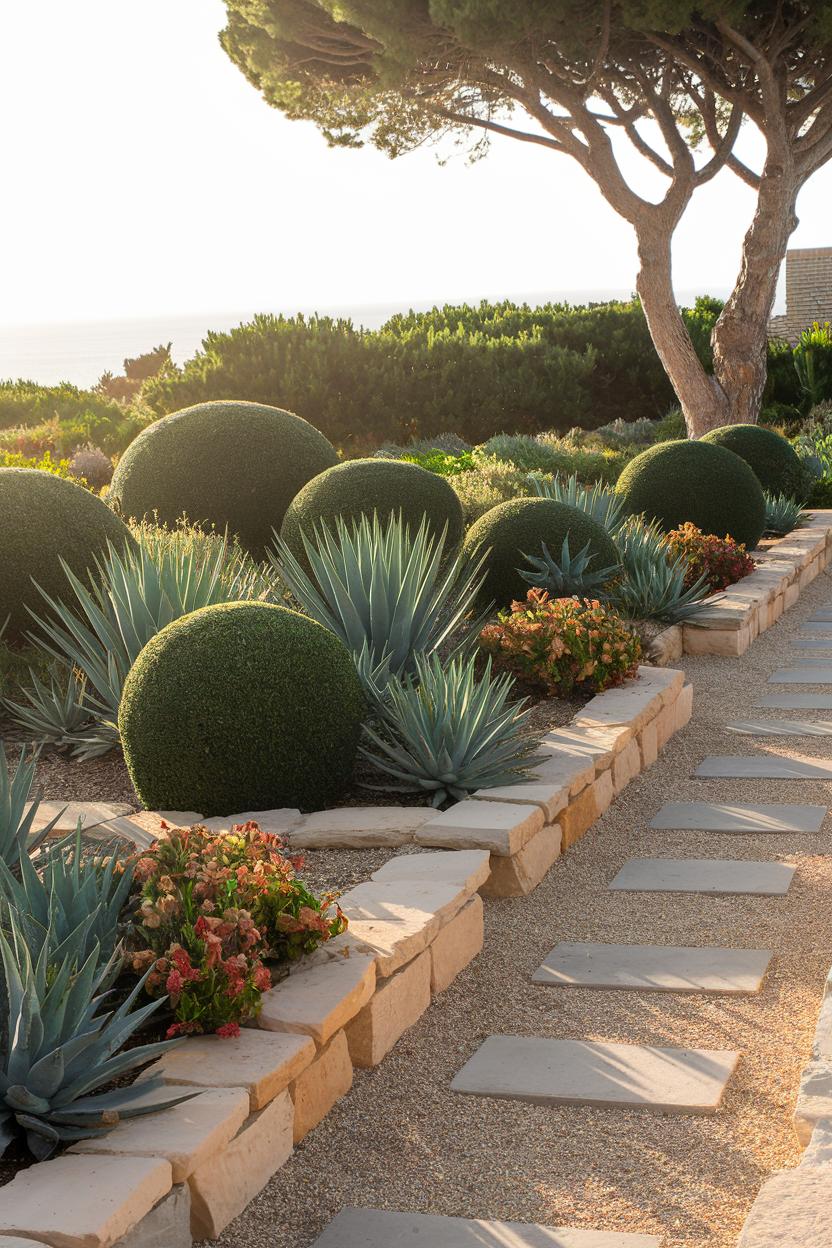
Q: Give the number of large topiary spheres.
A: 7